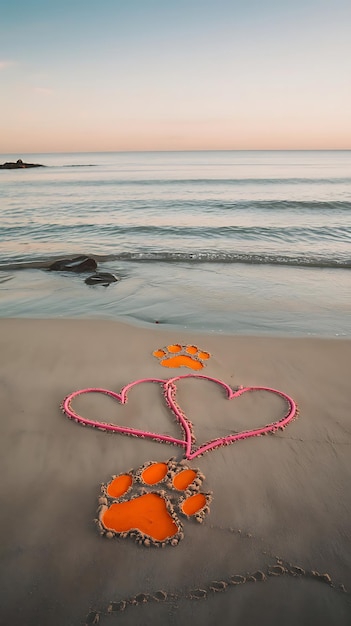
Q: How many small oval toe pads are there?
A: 8